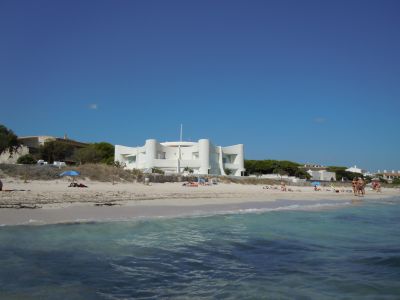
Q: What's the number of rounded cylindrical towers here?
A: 2